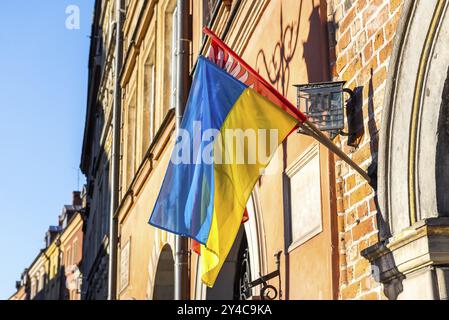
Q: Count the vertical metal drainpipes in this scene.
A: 2